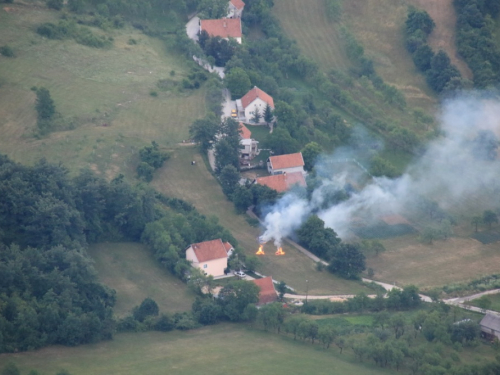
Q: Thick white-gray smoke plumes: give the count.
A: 2